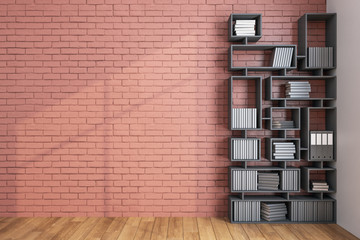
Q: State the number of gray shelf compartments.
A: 12